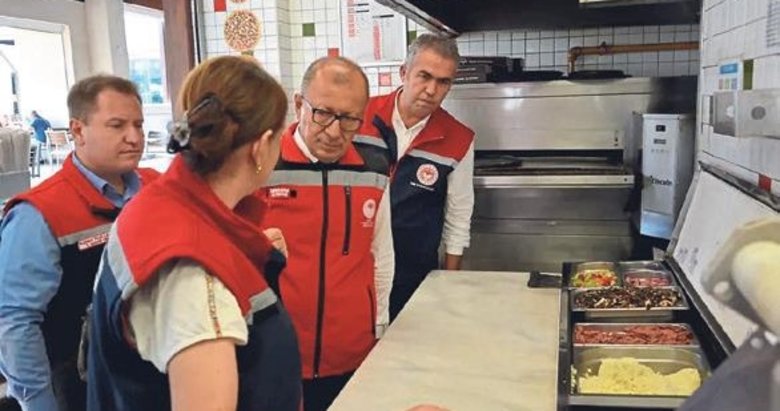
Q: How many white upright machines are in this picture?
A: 1